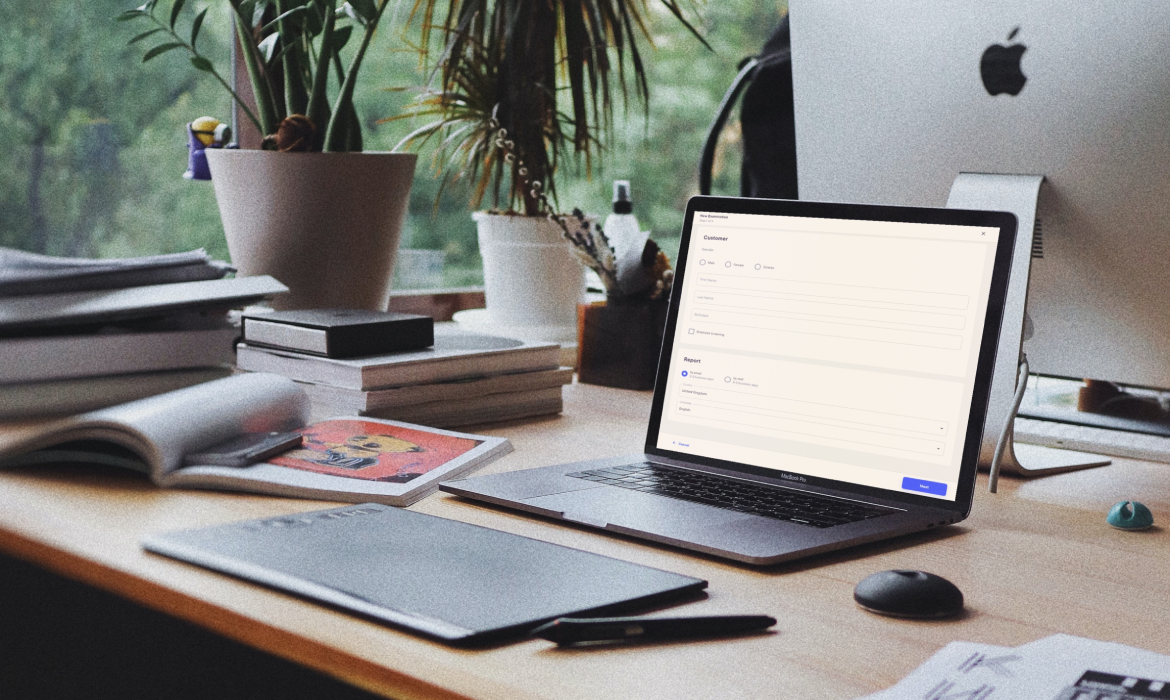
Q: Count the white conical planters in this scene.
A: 2